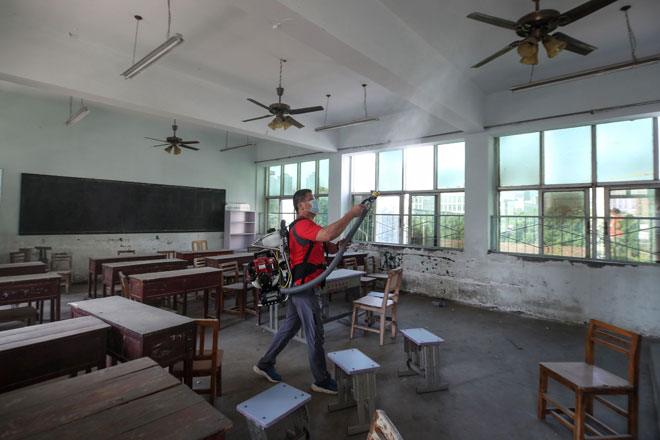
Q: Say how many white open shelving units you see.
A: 1